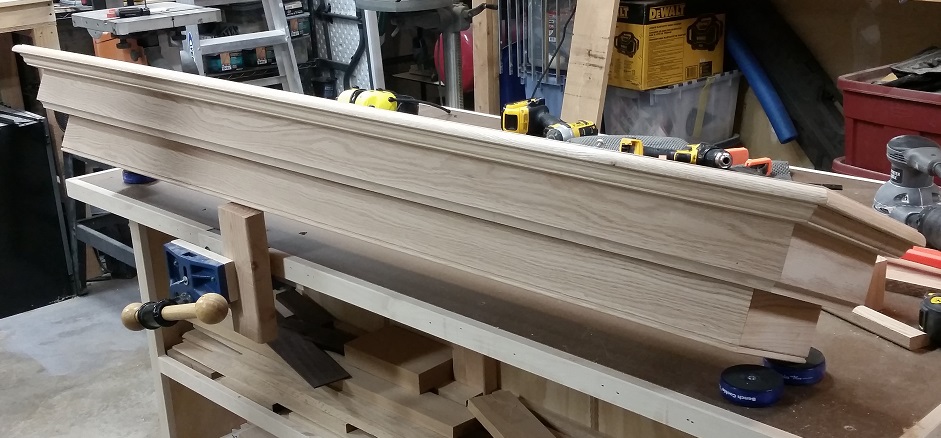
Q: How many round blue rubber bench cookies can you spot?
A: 3